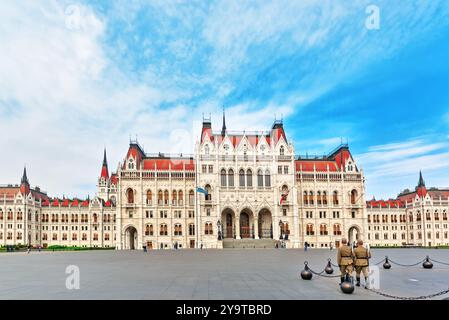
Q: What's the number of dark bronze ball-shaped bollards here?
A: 5